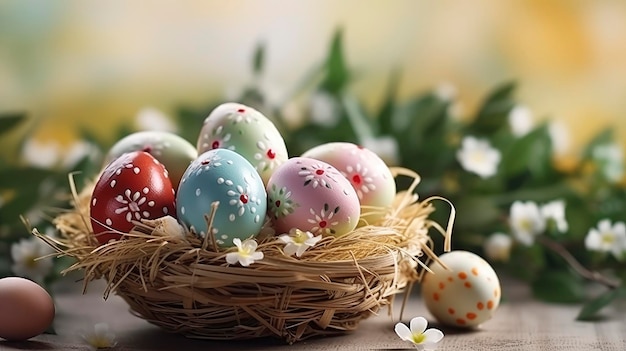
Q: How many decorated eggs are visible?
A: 7